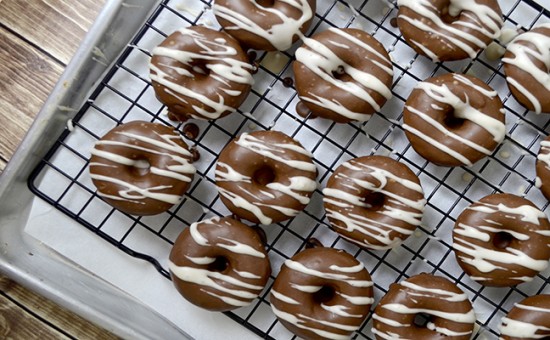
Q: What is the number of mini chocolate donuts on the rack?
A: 15